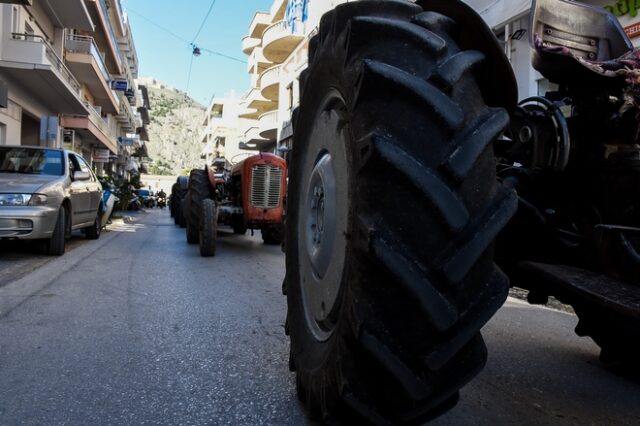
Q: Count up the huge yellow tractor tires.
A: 0